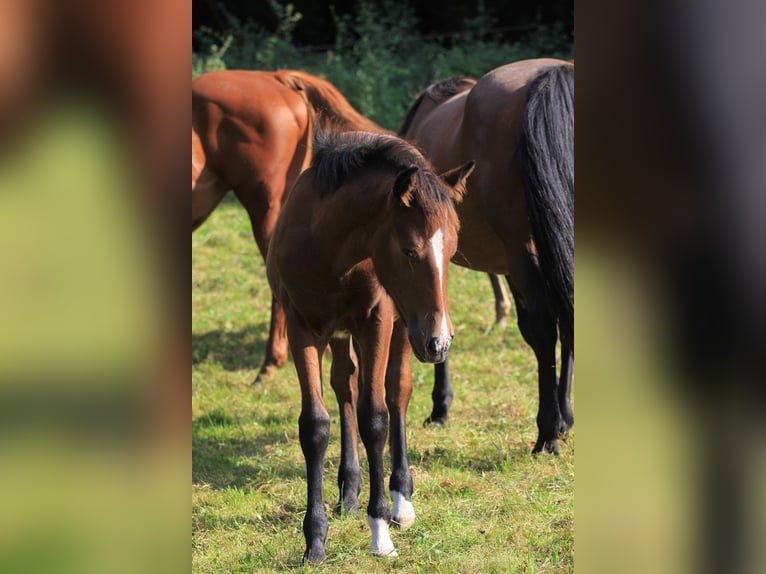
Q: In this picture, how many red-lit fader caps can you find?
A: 0